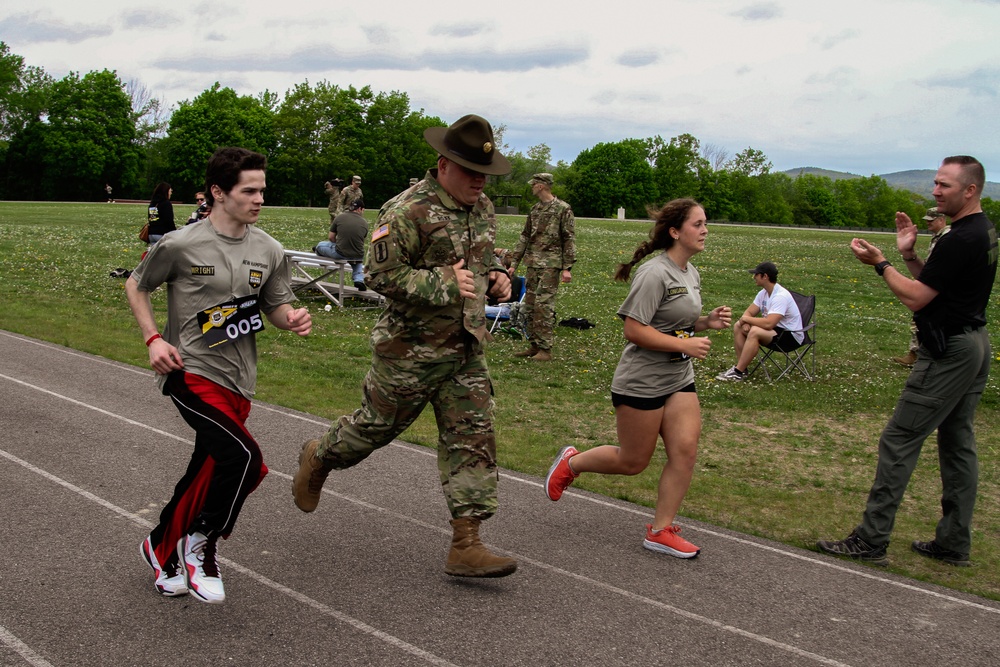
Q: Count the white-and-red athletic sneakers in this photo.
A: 2